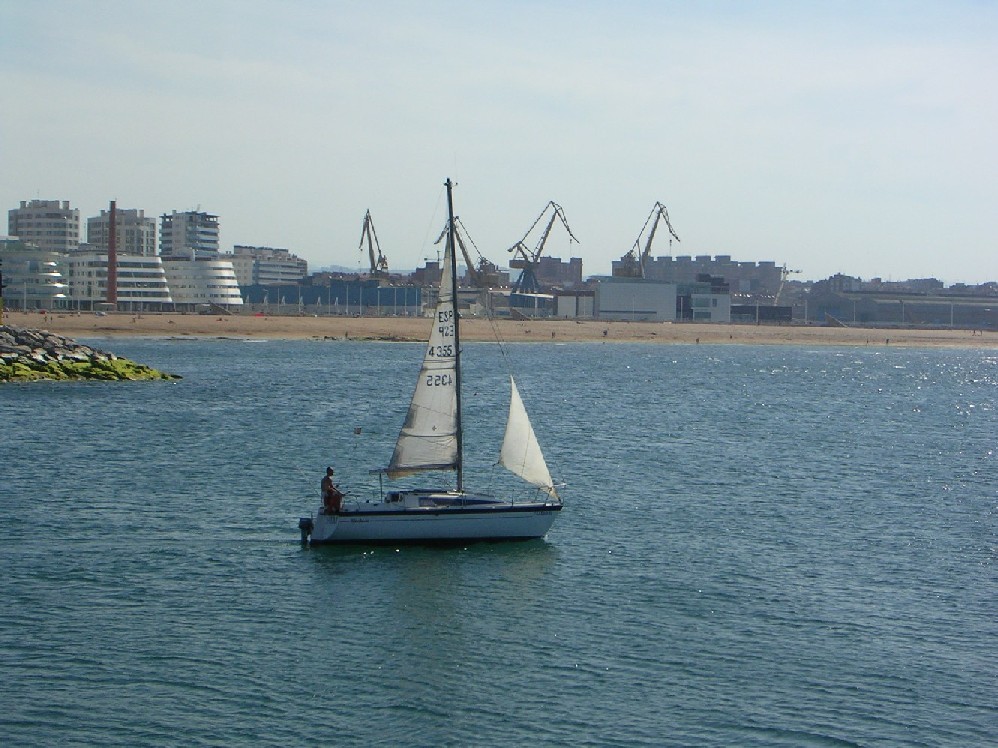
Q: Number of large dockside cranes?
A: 4